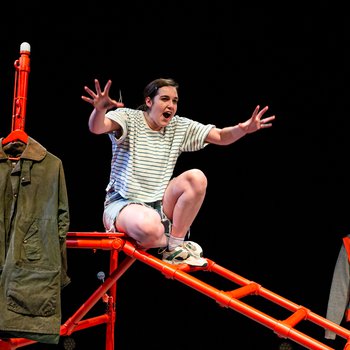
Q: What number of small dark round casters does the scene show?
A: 2